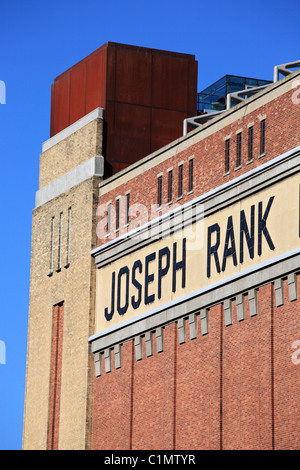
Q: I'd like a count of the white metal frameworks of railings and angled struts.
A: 3